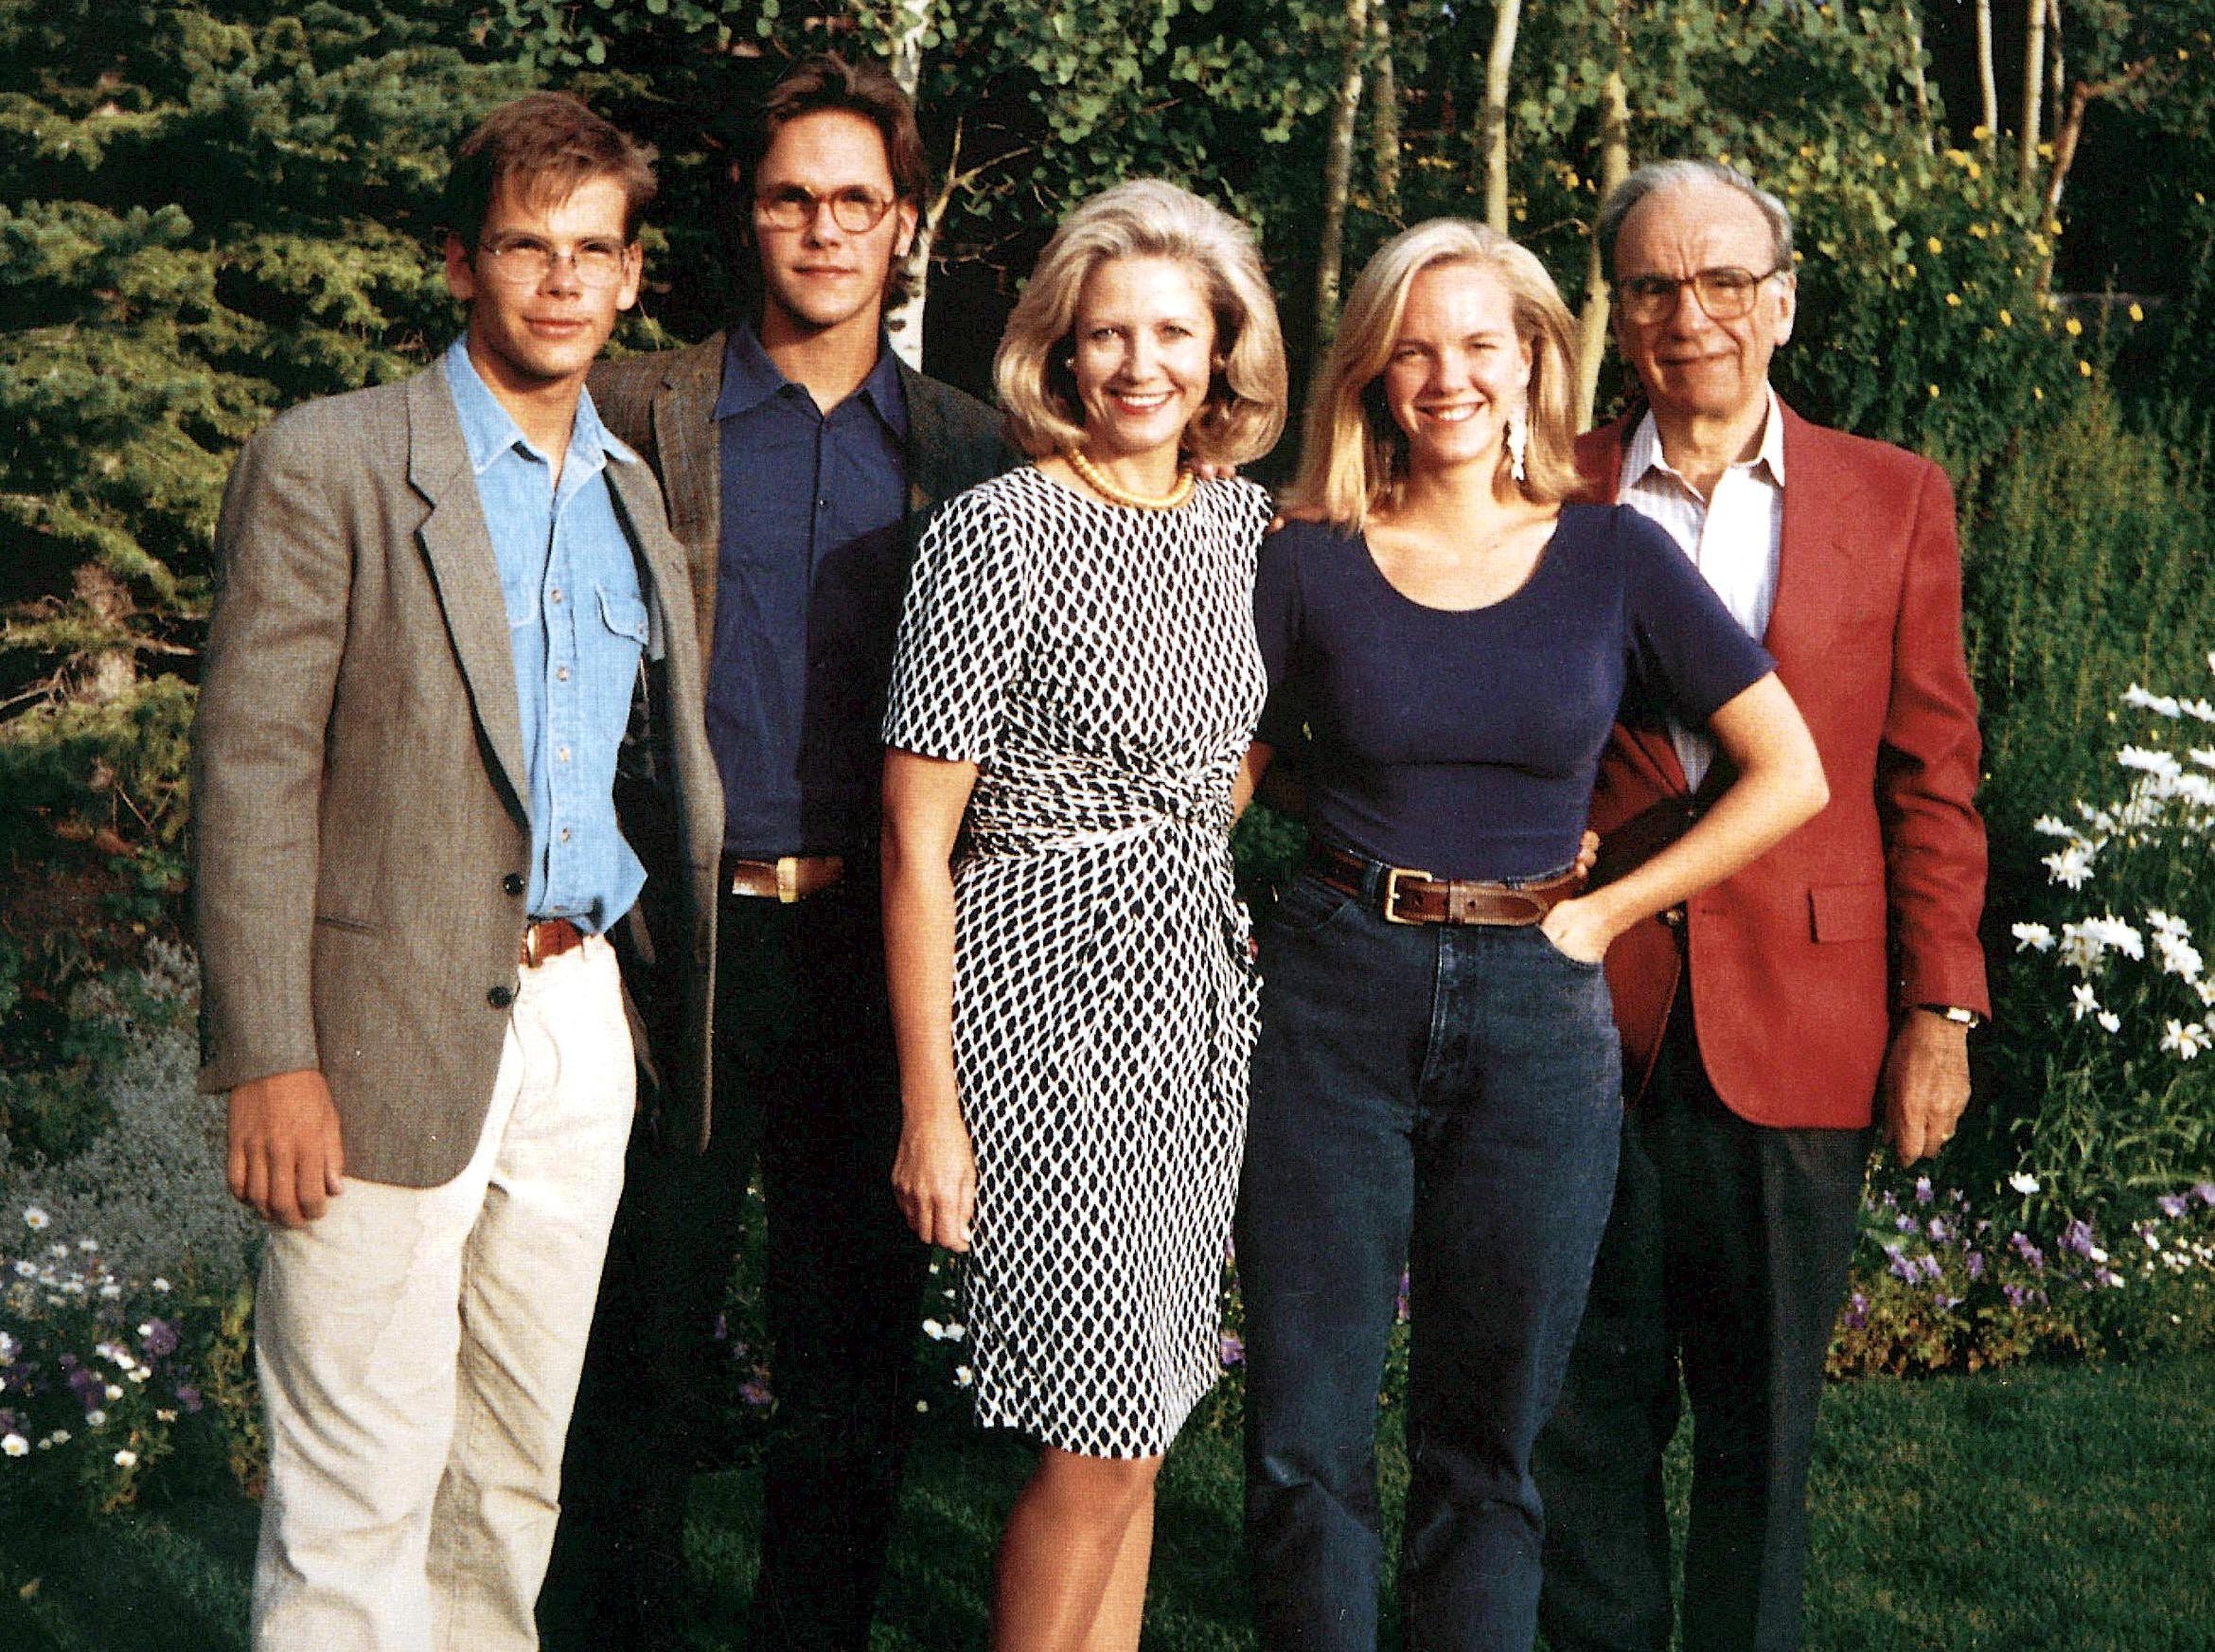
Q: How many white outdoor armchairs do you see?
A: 0